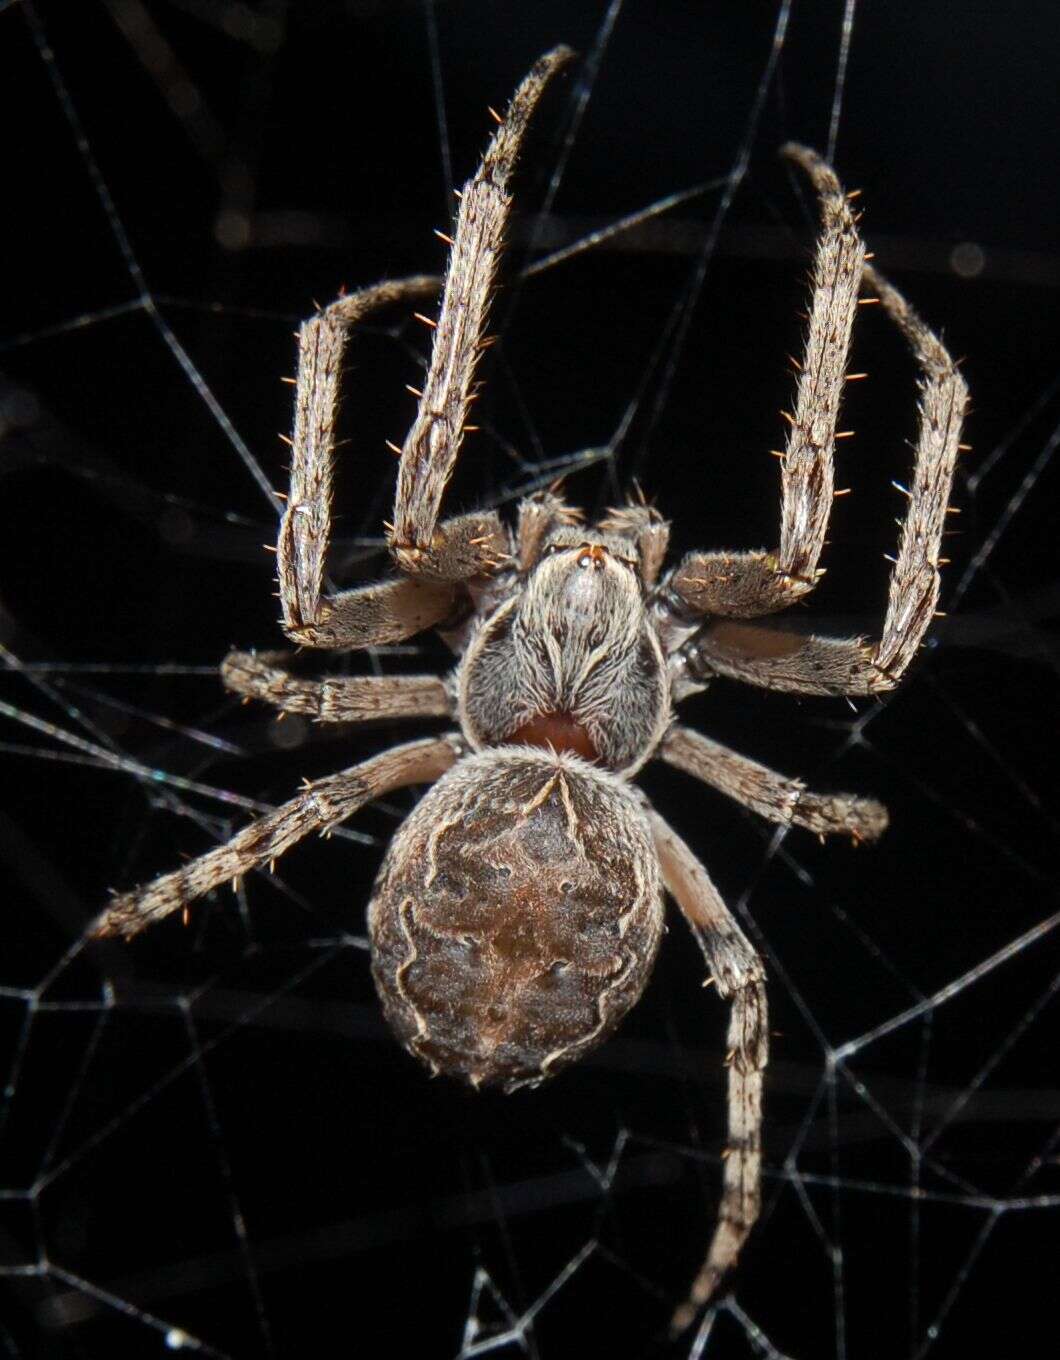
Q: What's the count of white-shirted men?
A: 0